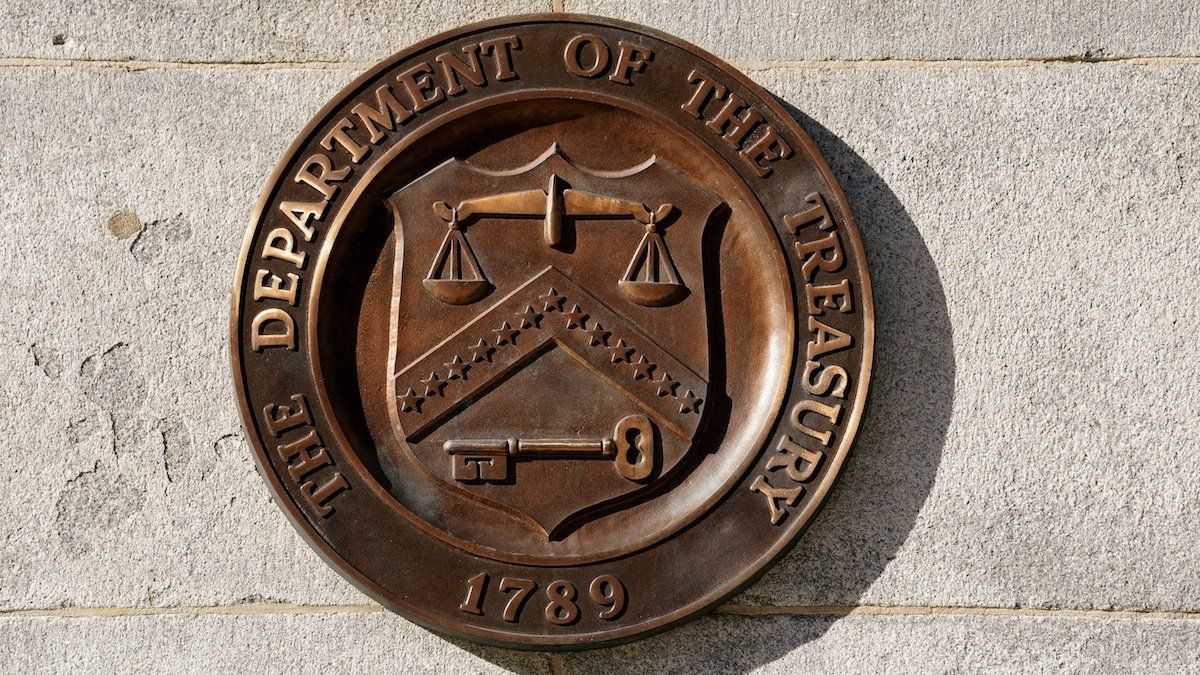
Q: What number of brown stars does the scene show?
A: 13